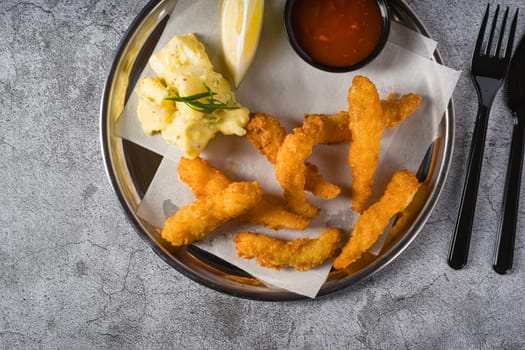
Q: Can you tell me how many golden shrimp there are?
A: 8